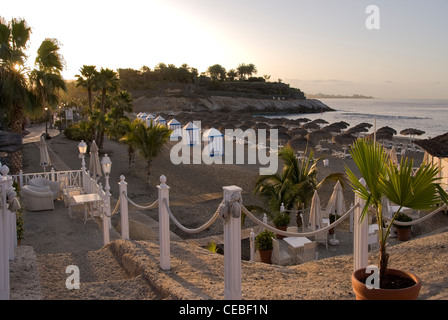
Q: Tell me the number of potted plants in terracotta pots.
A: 5